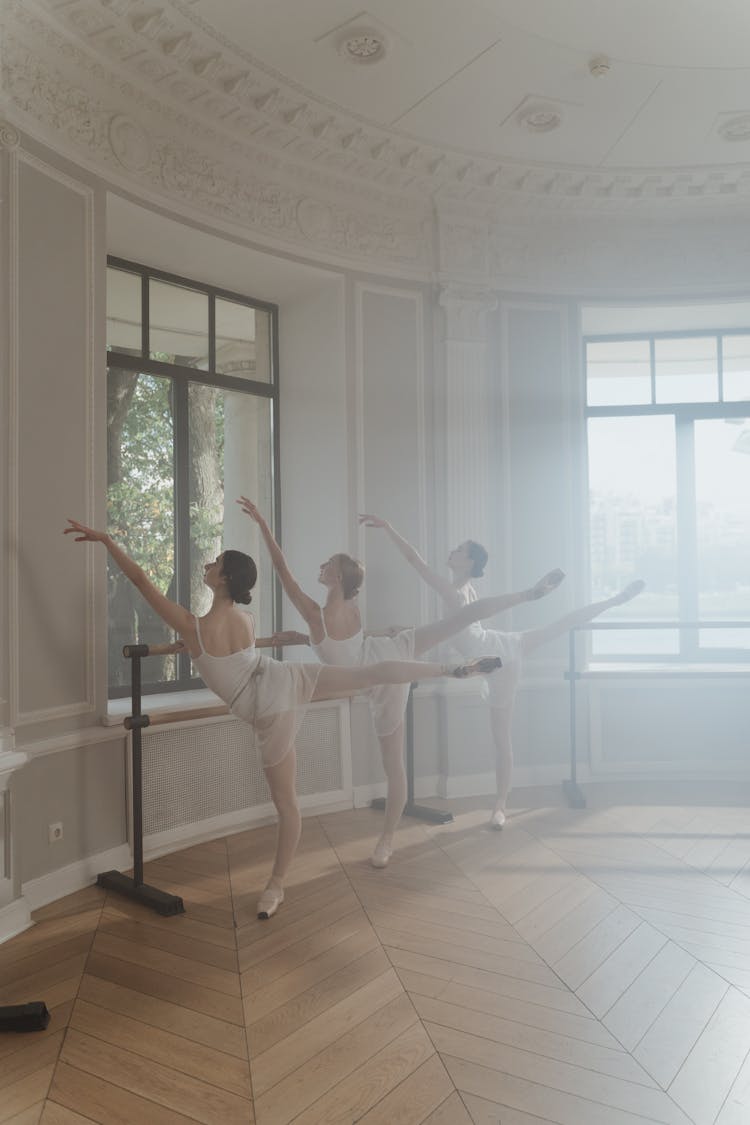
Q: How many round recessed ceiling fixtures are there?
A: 3